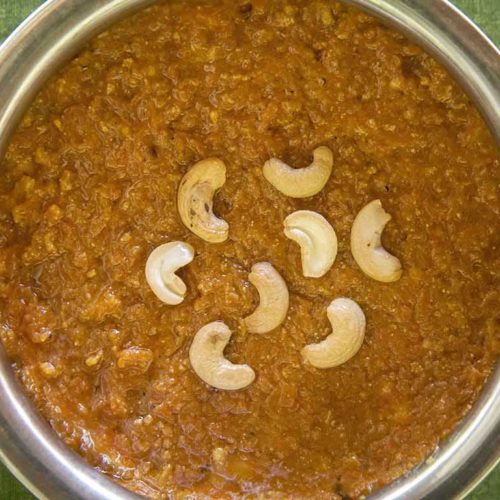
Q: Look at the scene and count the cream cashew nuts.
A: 8